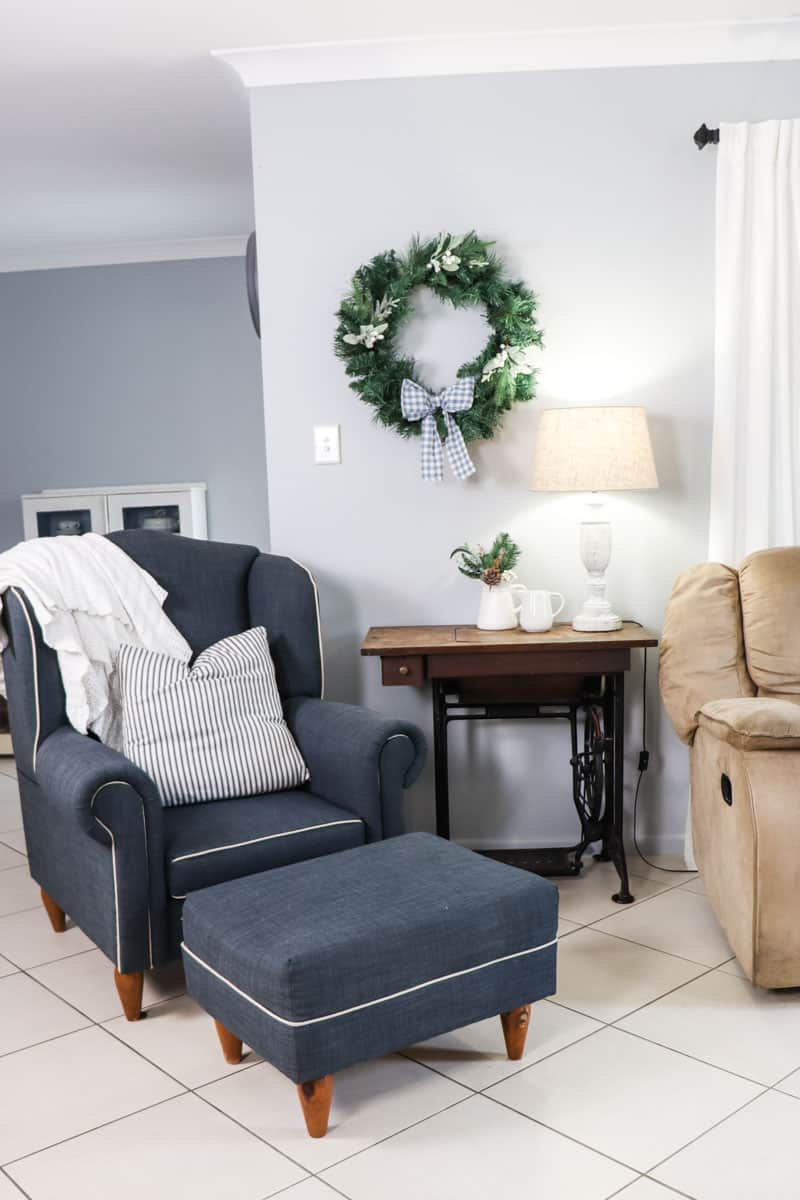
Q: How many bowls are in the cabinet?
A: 2